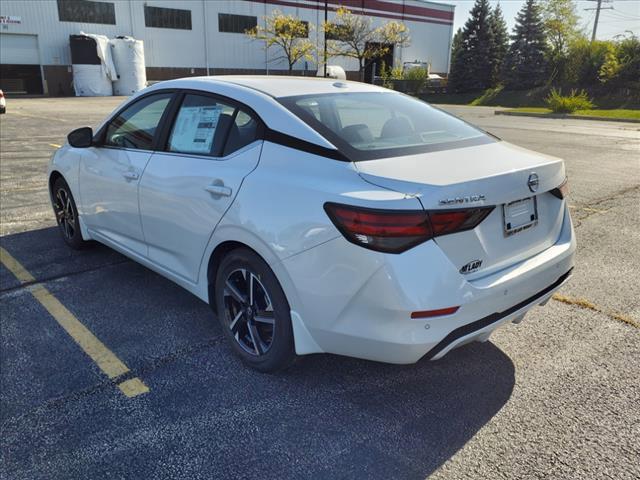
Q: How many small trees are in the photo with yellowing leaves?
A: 2